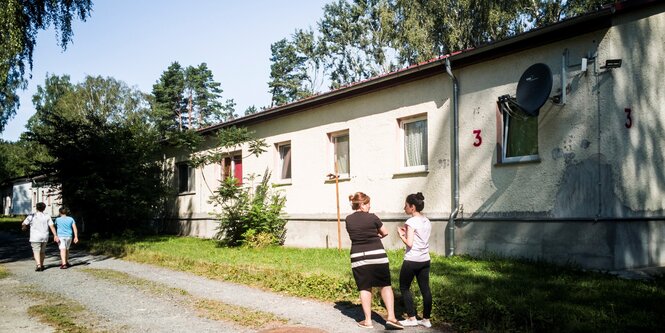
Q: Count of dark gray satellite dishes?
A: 1